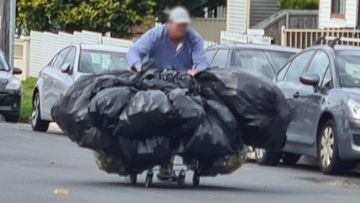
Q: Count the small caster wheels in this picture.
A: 4